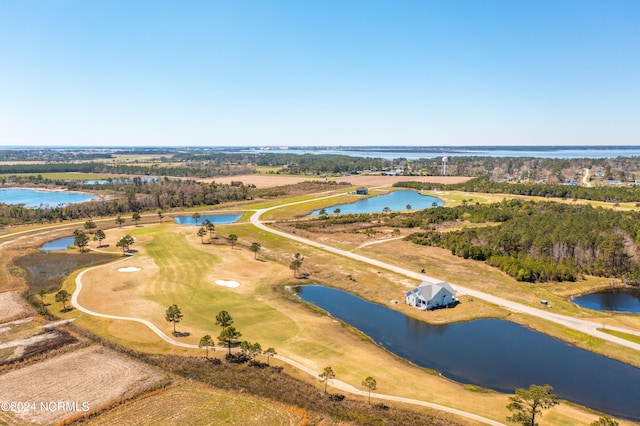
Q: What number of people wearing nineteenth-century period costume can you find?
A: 0